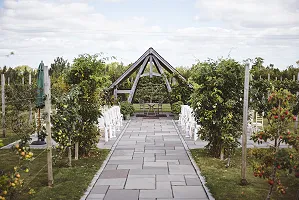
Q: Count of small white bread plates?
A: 0